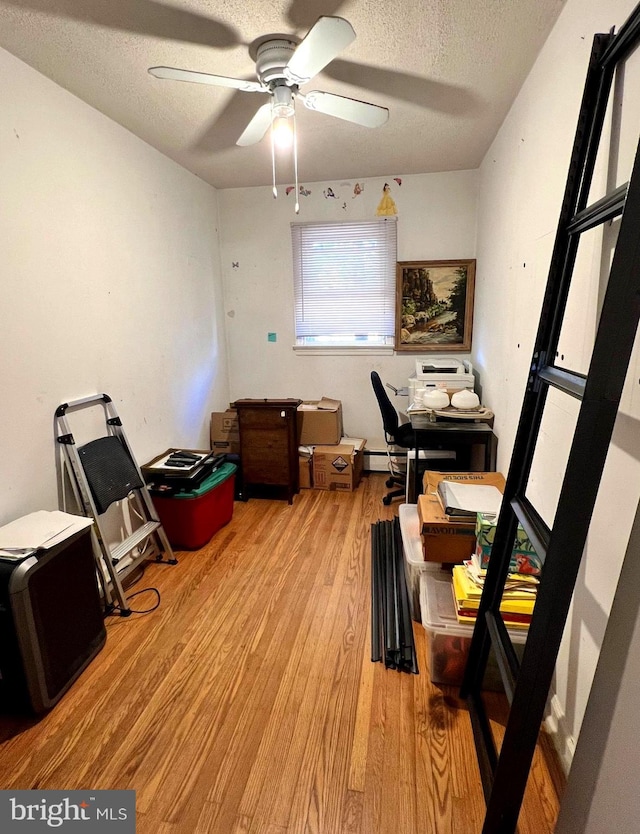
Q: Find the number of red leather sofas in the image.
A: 0